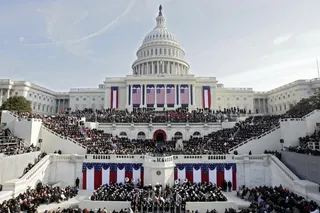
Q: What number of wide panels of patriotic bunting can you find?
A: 2